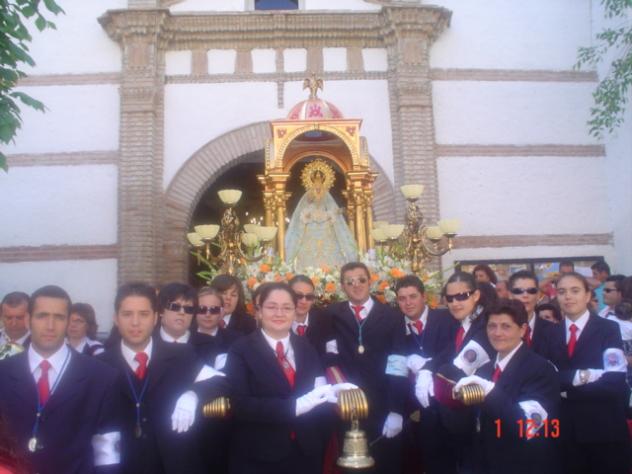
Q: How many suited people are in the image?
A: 13